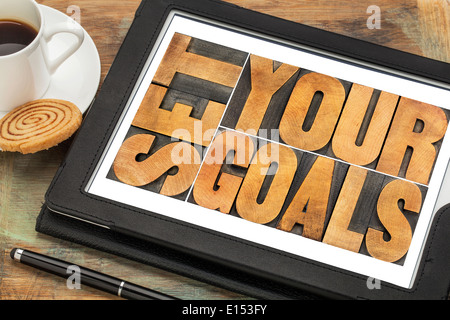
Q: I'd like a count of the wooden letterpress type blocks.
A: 12